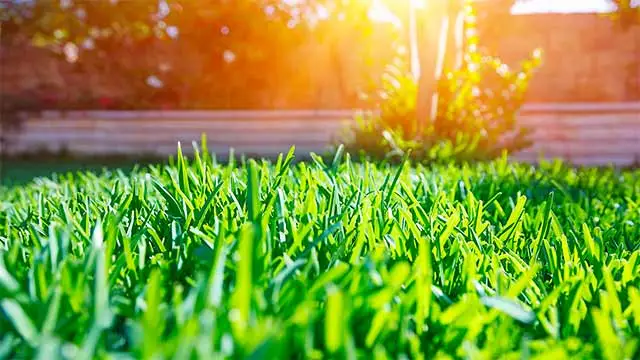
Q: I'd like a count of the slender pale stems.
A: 3